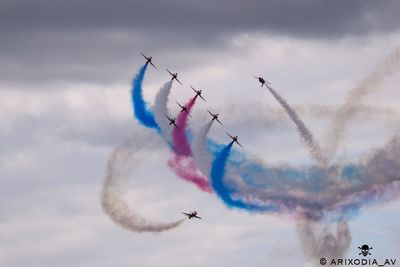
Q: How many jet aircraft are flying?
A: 9